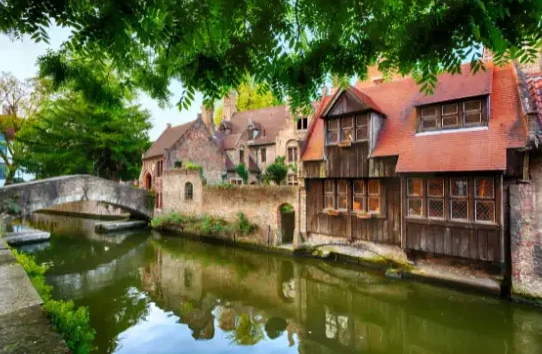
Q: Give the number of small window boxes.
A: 3